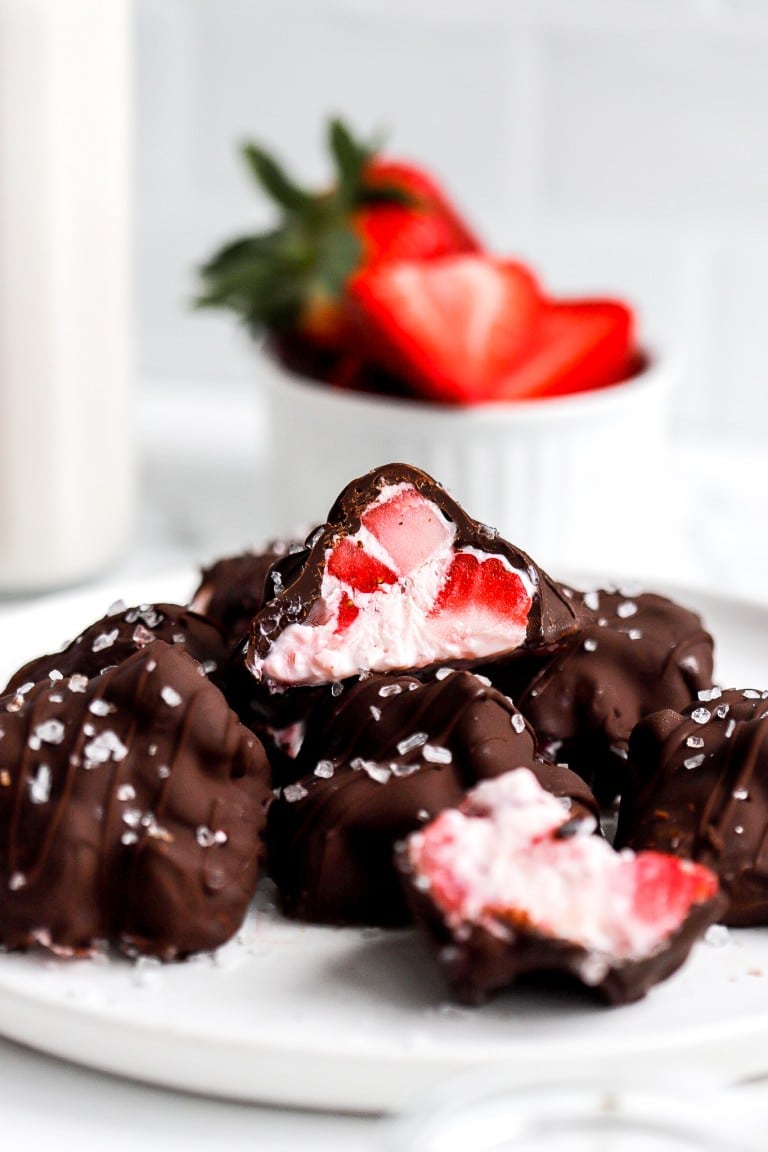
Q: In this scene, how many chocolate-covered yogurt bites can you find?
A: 8